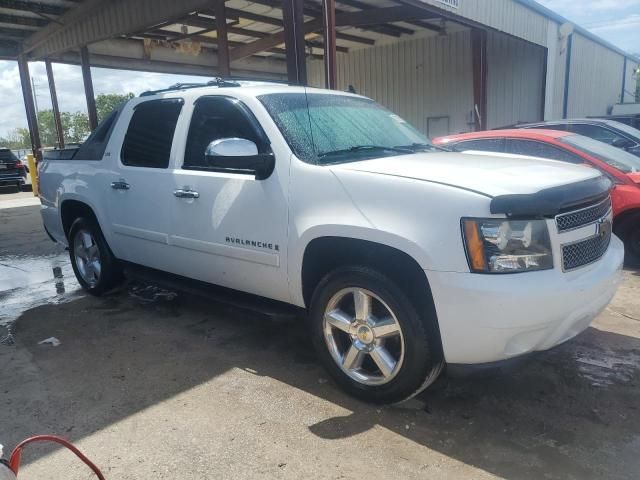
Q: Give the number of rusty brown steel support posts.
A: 7